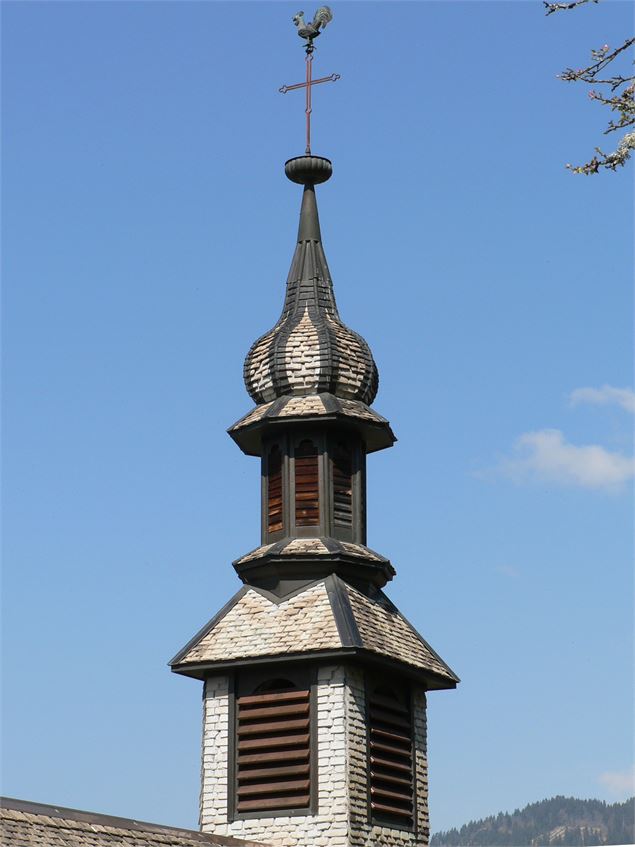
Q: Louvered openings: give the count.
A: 5